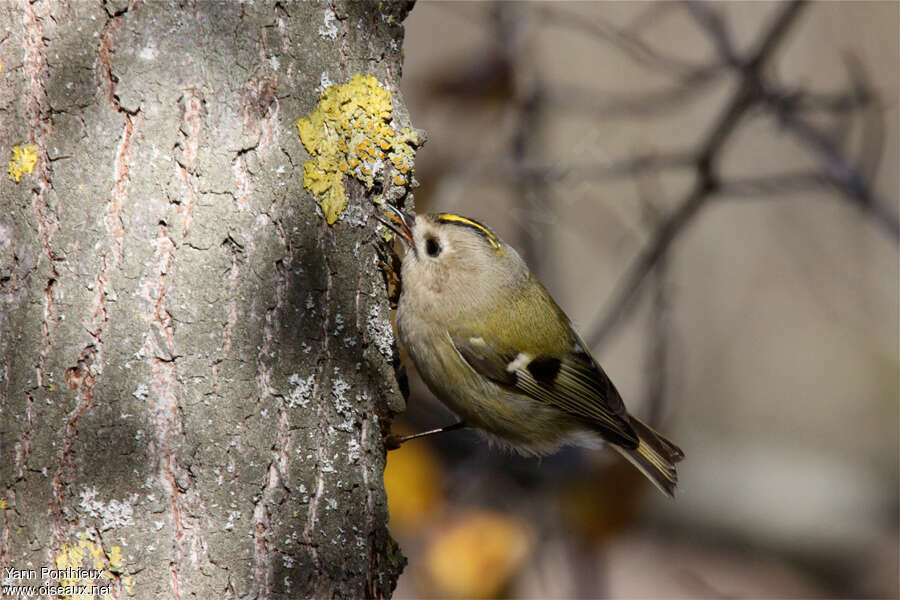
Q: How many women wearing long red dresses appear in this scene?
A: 0